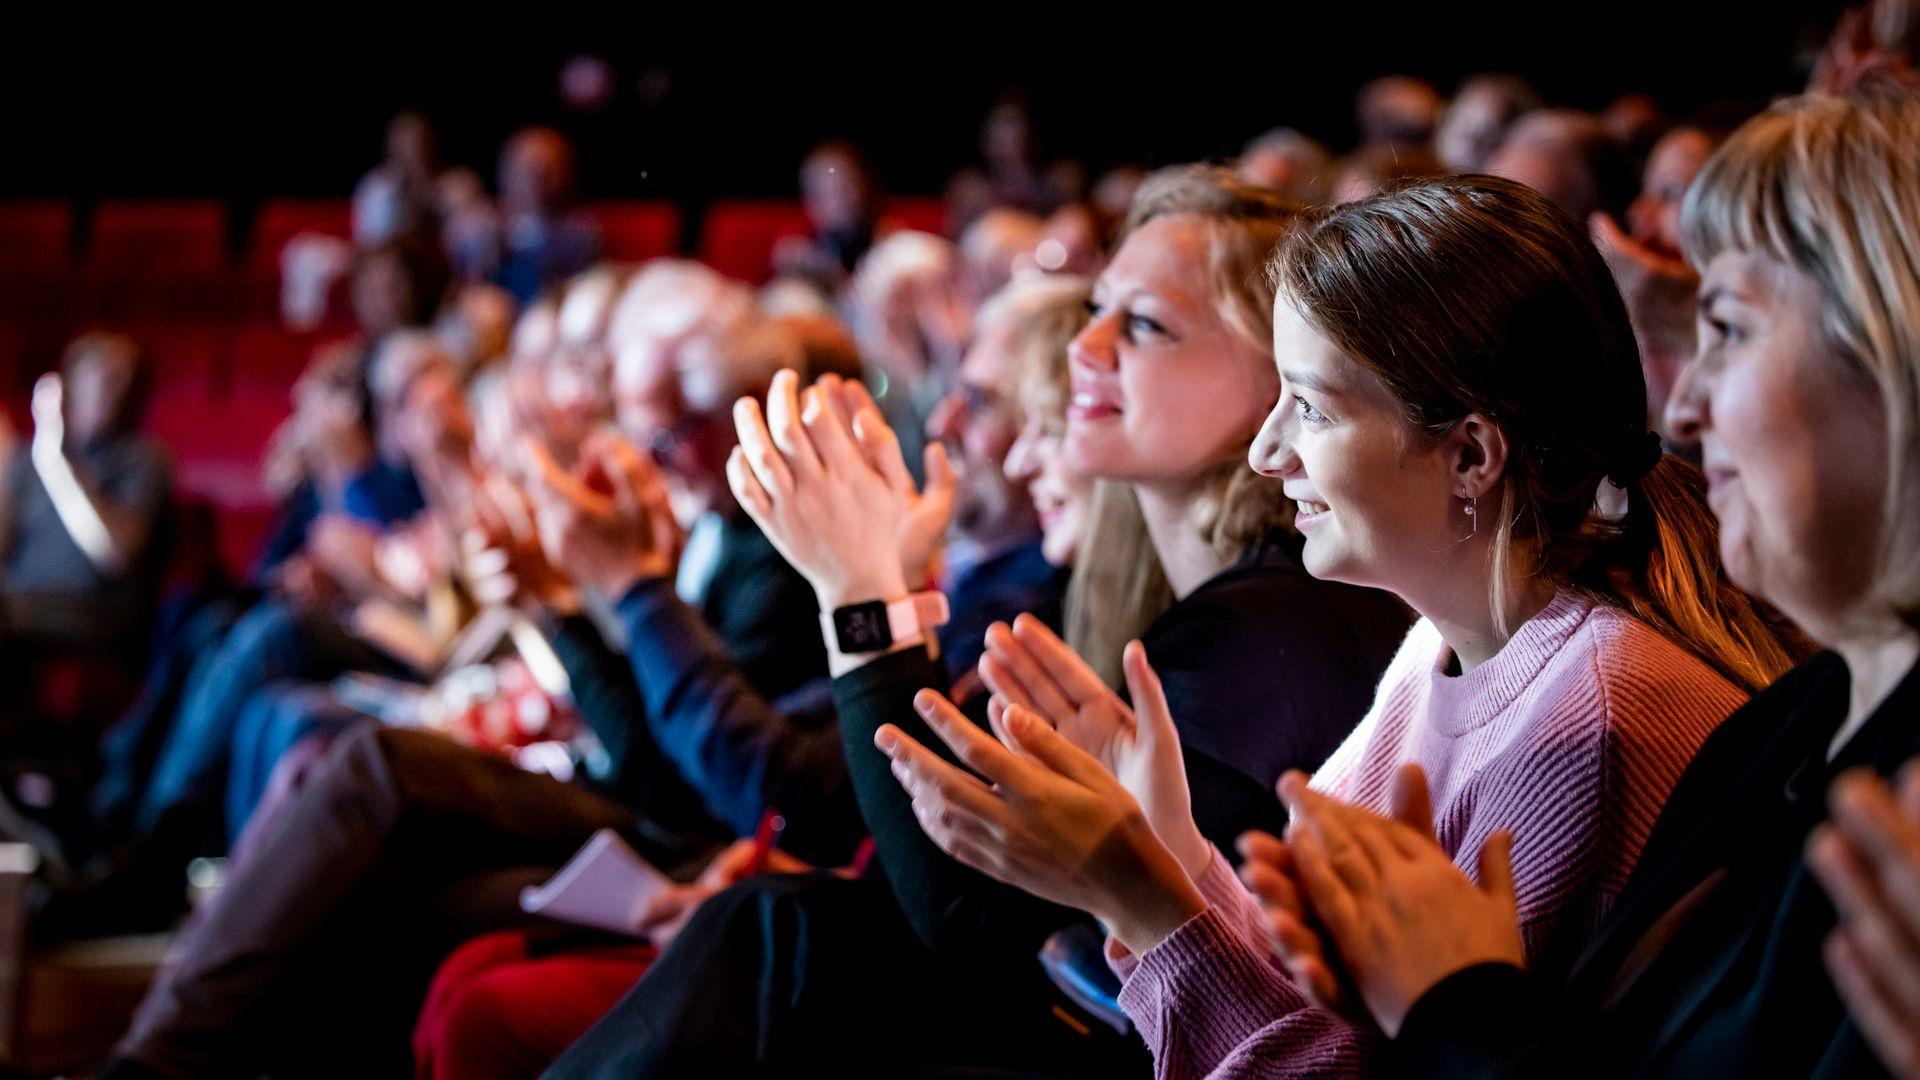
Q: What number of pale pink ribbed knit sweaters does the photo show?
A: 1